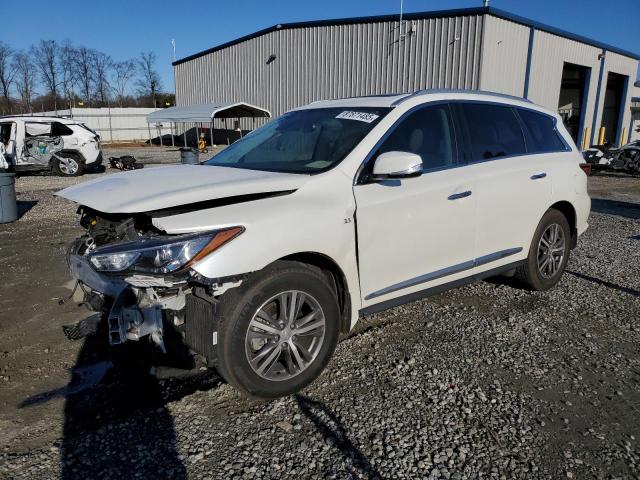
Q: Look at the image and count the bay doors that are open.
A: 2